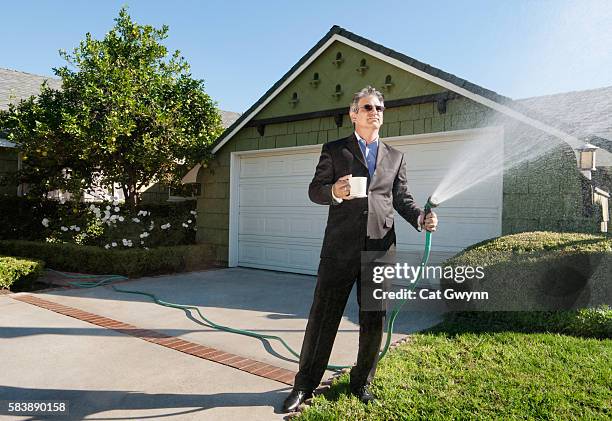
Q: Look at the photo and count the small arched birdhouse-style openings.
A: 6